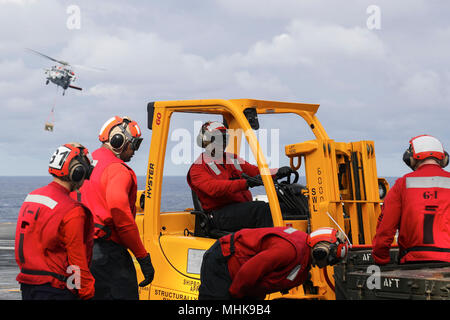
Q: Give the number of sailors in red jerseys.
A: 5